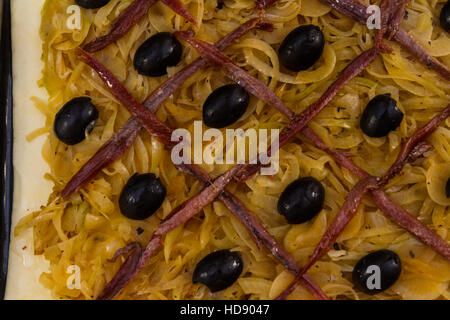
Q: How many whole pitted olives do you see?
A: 9